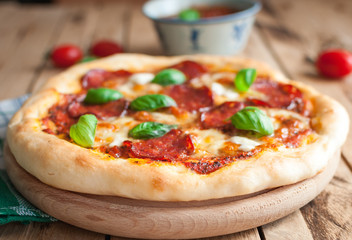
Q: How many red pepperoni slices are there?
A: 7